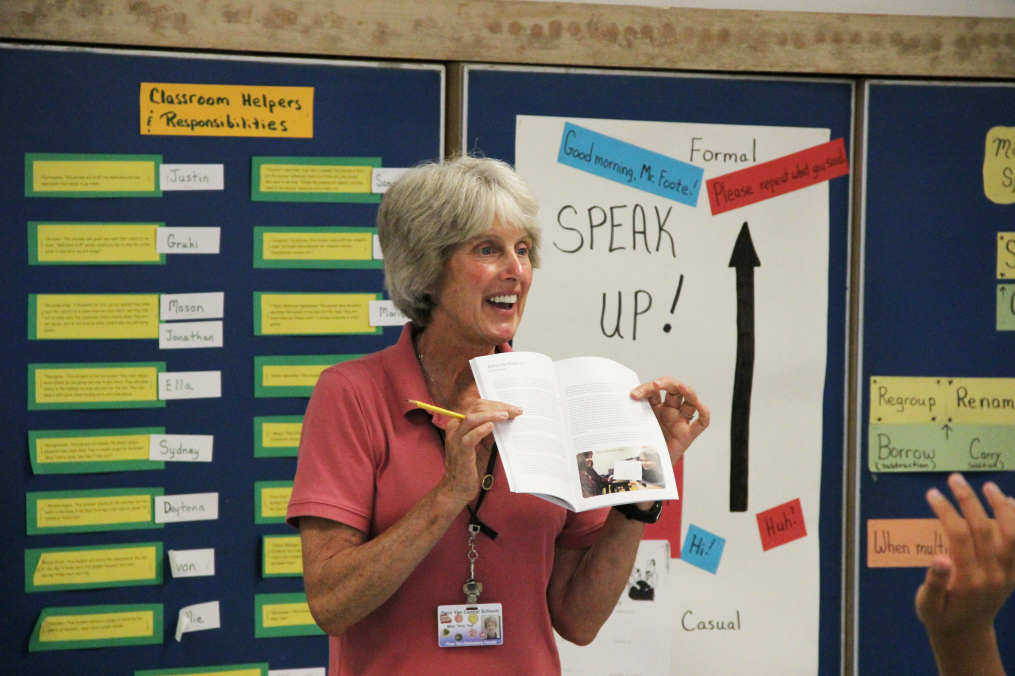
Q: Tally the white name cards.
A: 13